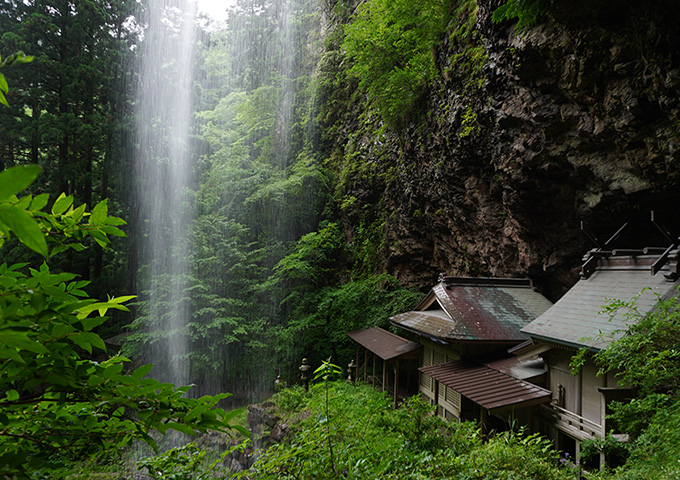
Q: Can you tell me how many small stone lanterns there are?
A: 3